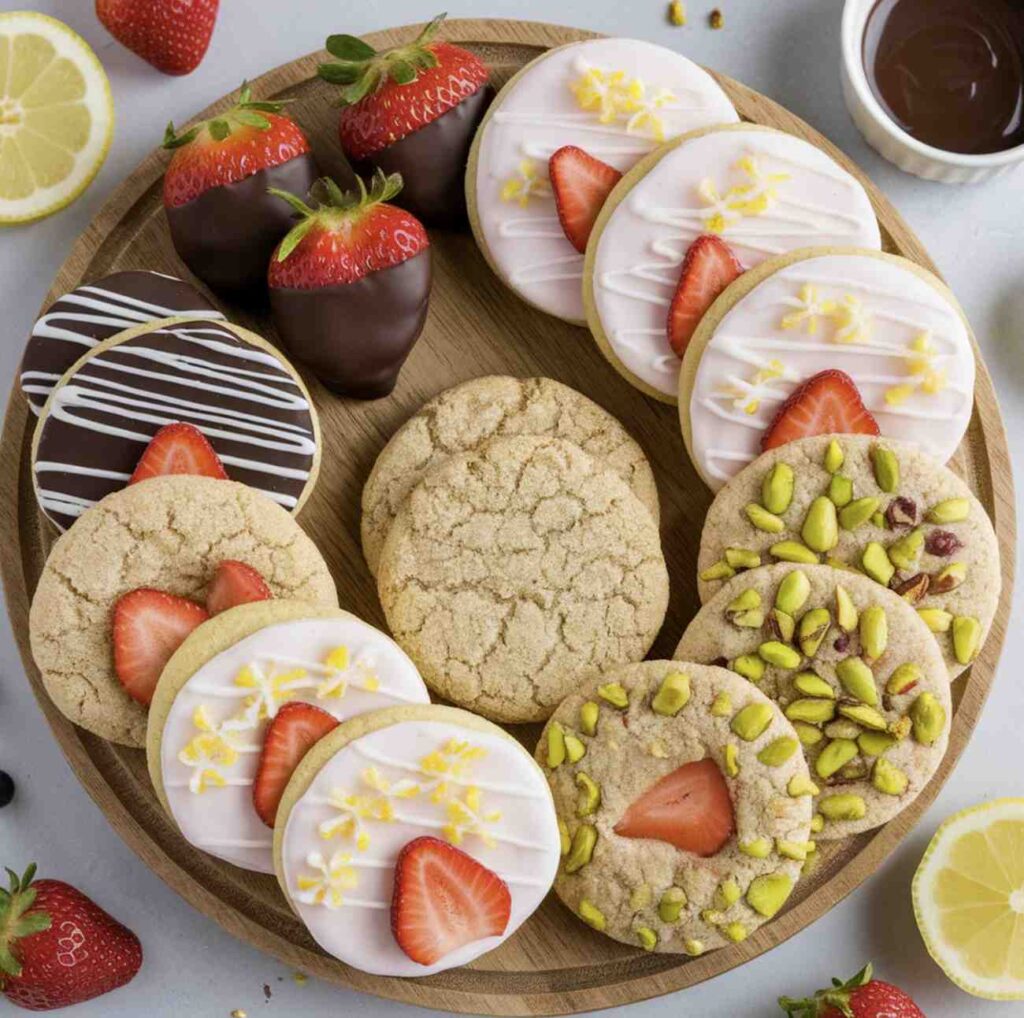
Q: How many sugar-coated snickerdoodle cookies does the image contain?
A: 3